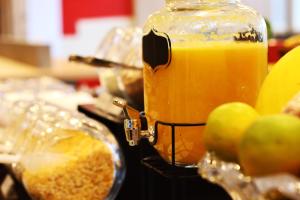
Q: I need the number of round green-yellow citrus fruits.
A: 2